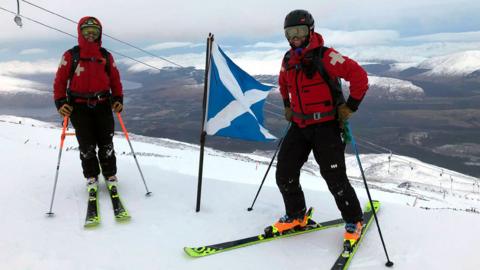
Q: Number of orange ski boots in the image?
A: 2